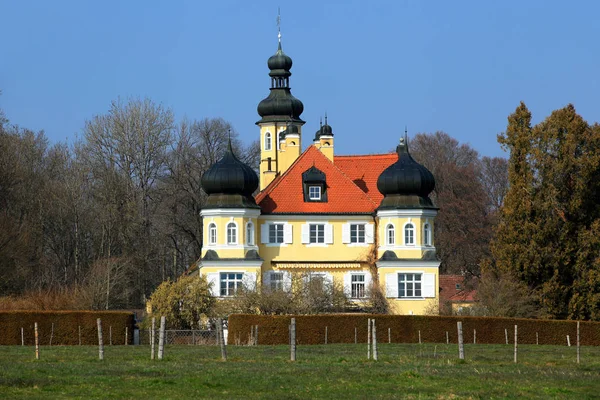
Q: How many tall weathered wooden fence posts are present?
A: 11